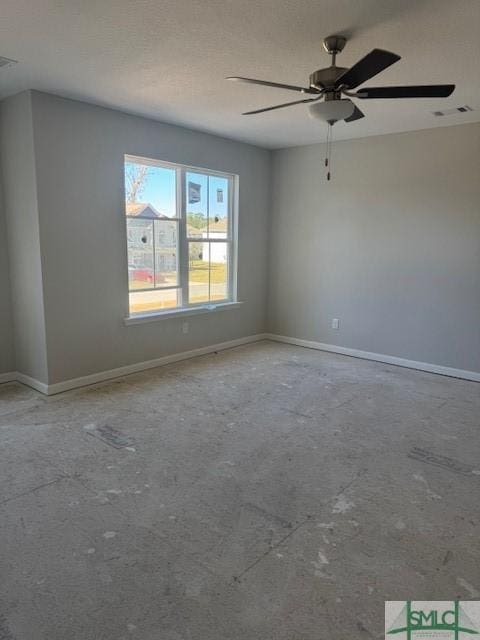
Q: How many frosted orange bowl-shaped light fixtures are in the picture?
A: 0